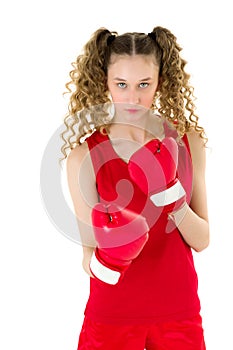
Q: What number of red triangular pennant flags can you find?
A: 0